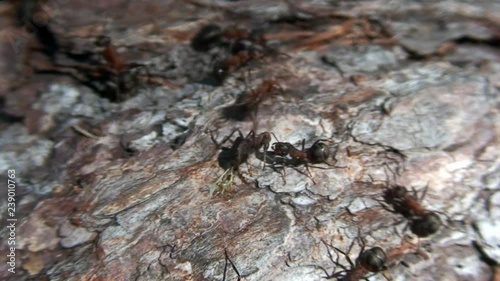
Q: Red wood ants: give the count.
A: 8